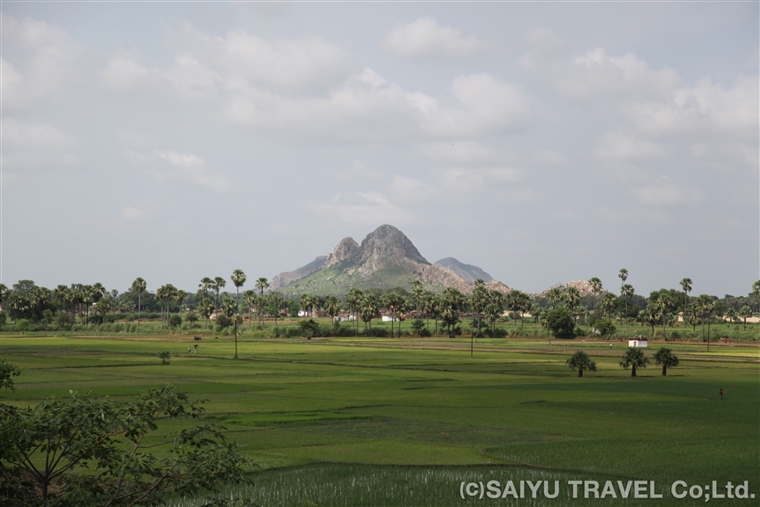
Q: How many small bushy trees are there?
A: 3